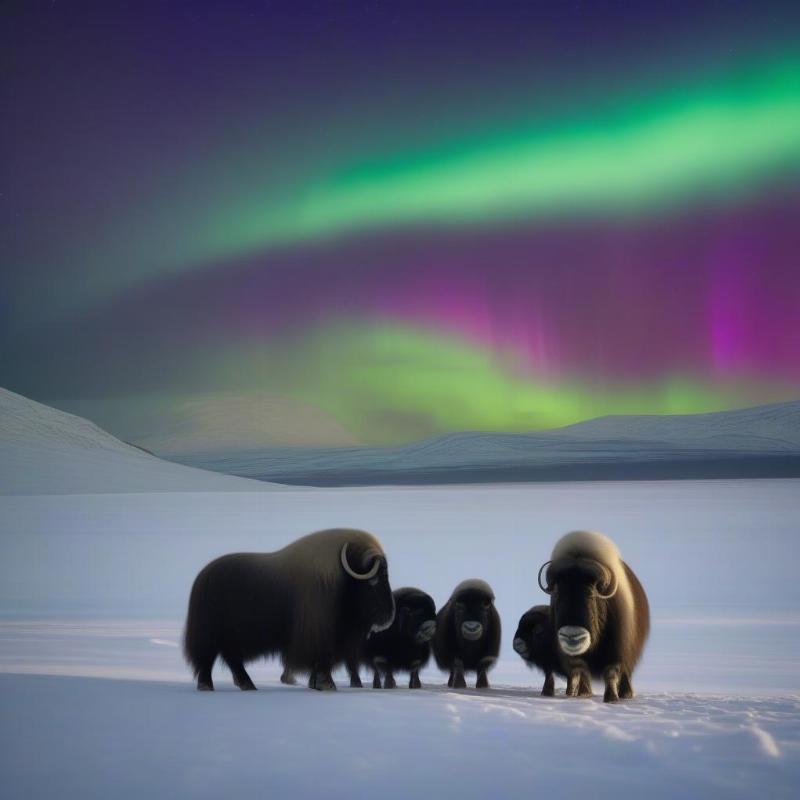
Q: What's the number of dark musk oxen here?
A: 5